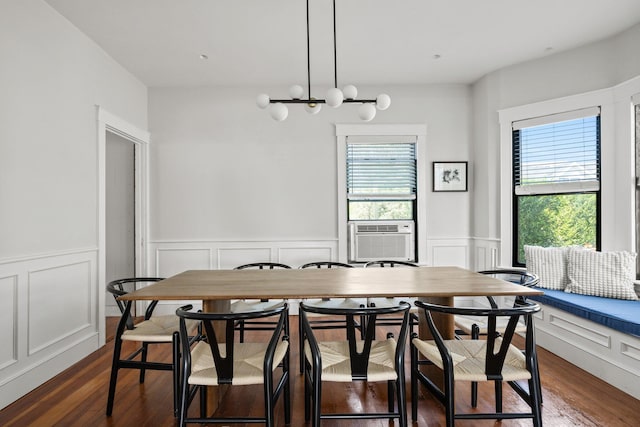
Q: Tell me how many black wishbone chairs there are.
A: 8